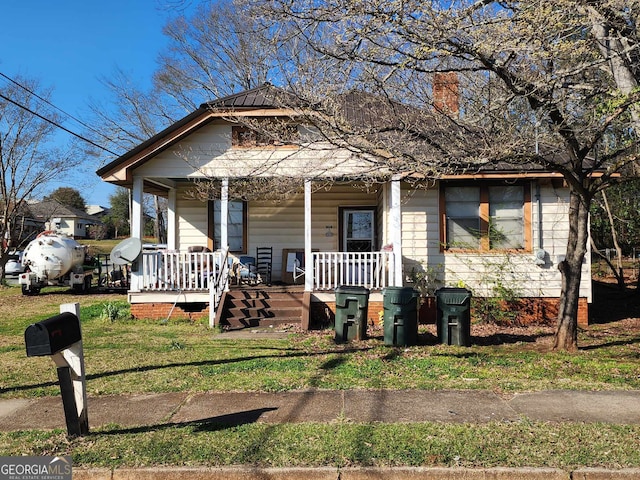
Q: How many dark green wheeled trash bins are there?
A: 3